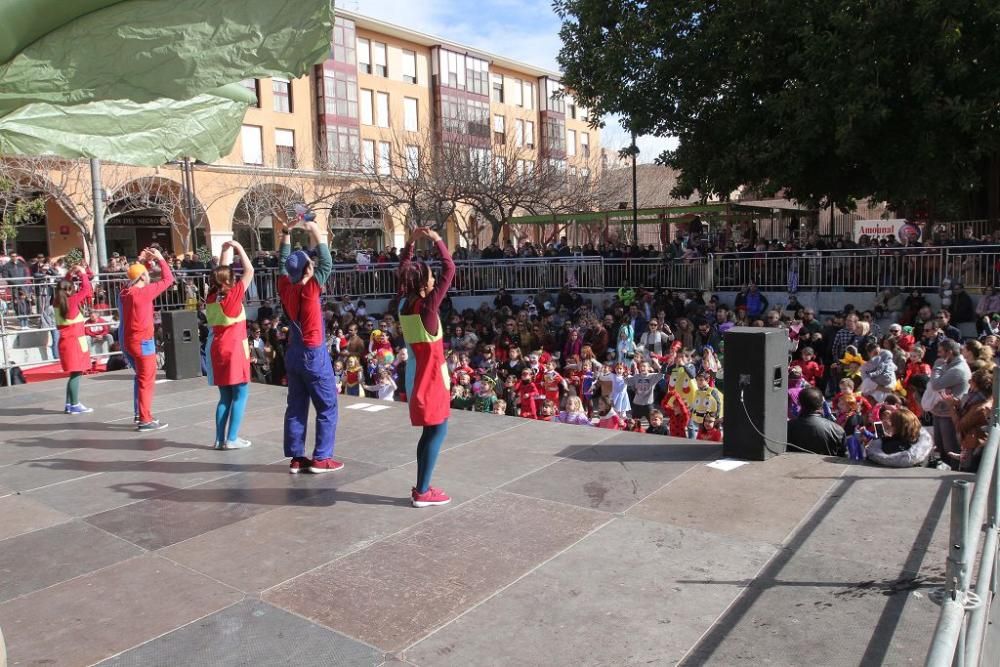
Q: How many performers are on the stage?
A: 5